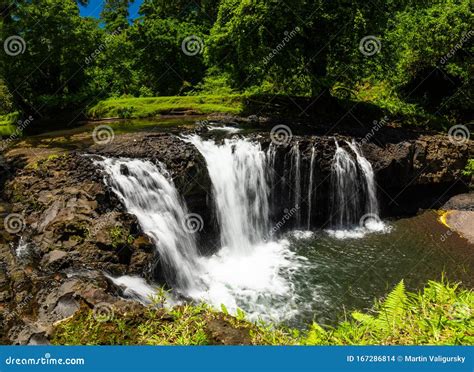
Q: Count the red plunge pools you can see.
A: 0